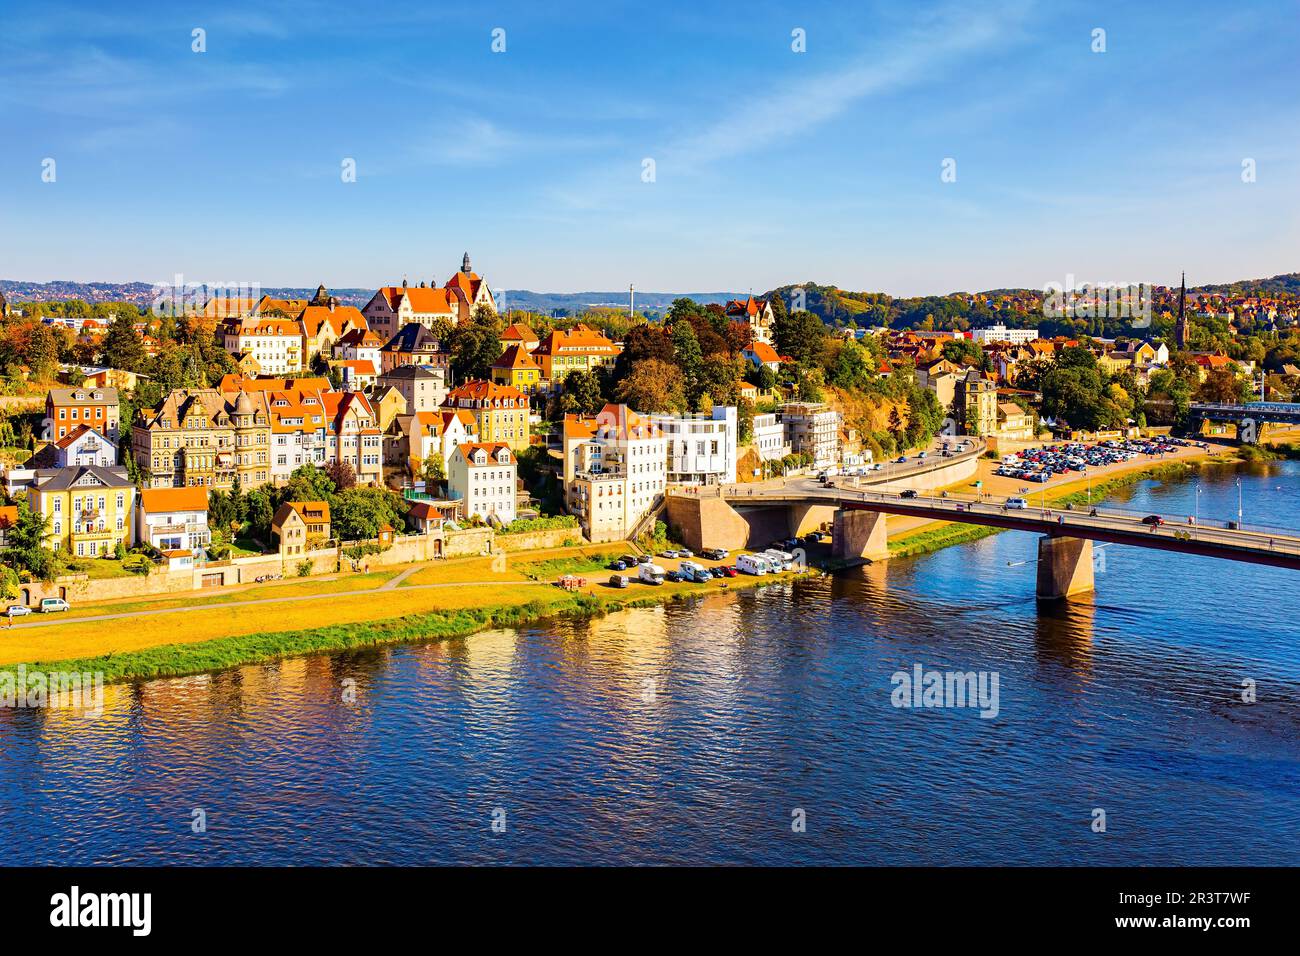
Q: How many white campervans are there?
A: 5